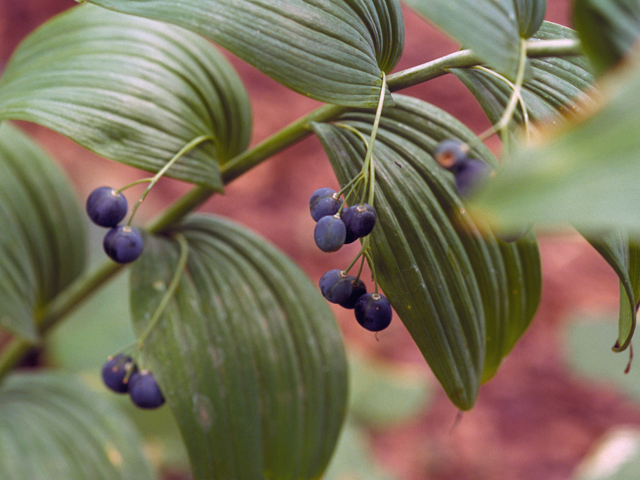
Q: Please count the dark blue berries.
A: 13